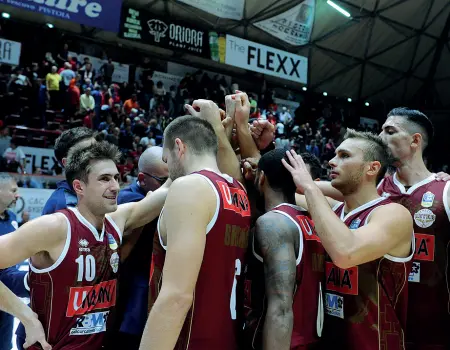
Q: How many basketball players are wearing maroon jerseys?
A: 5